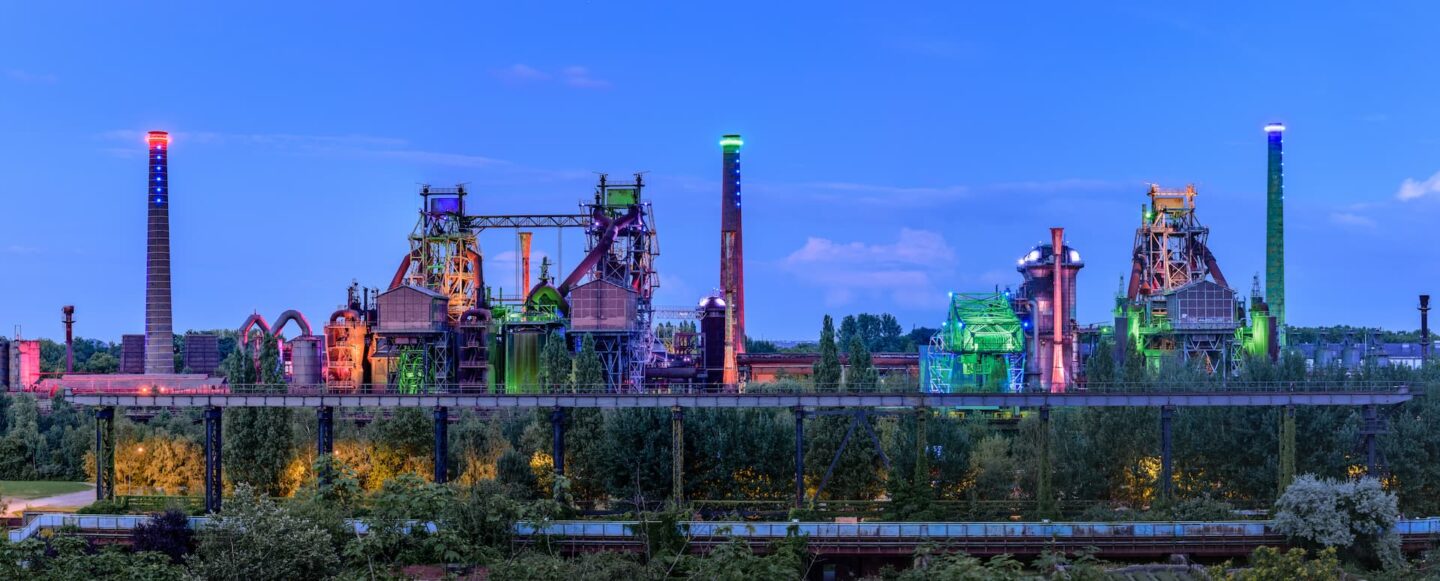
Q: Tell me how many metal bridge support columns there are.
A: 12